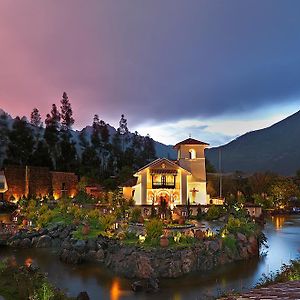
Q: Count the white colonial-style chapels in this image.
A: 1